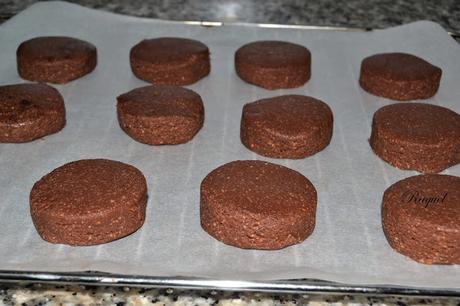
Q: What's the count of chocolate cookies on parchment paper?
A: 11